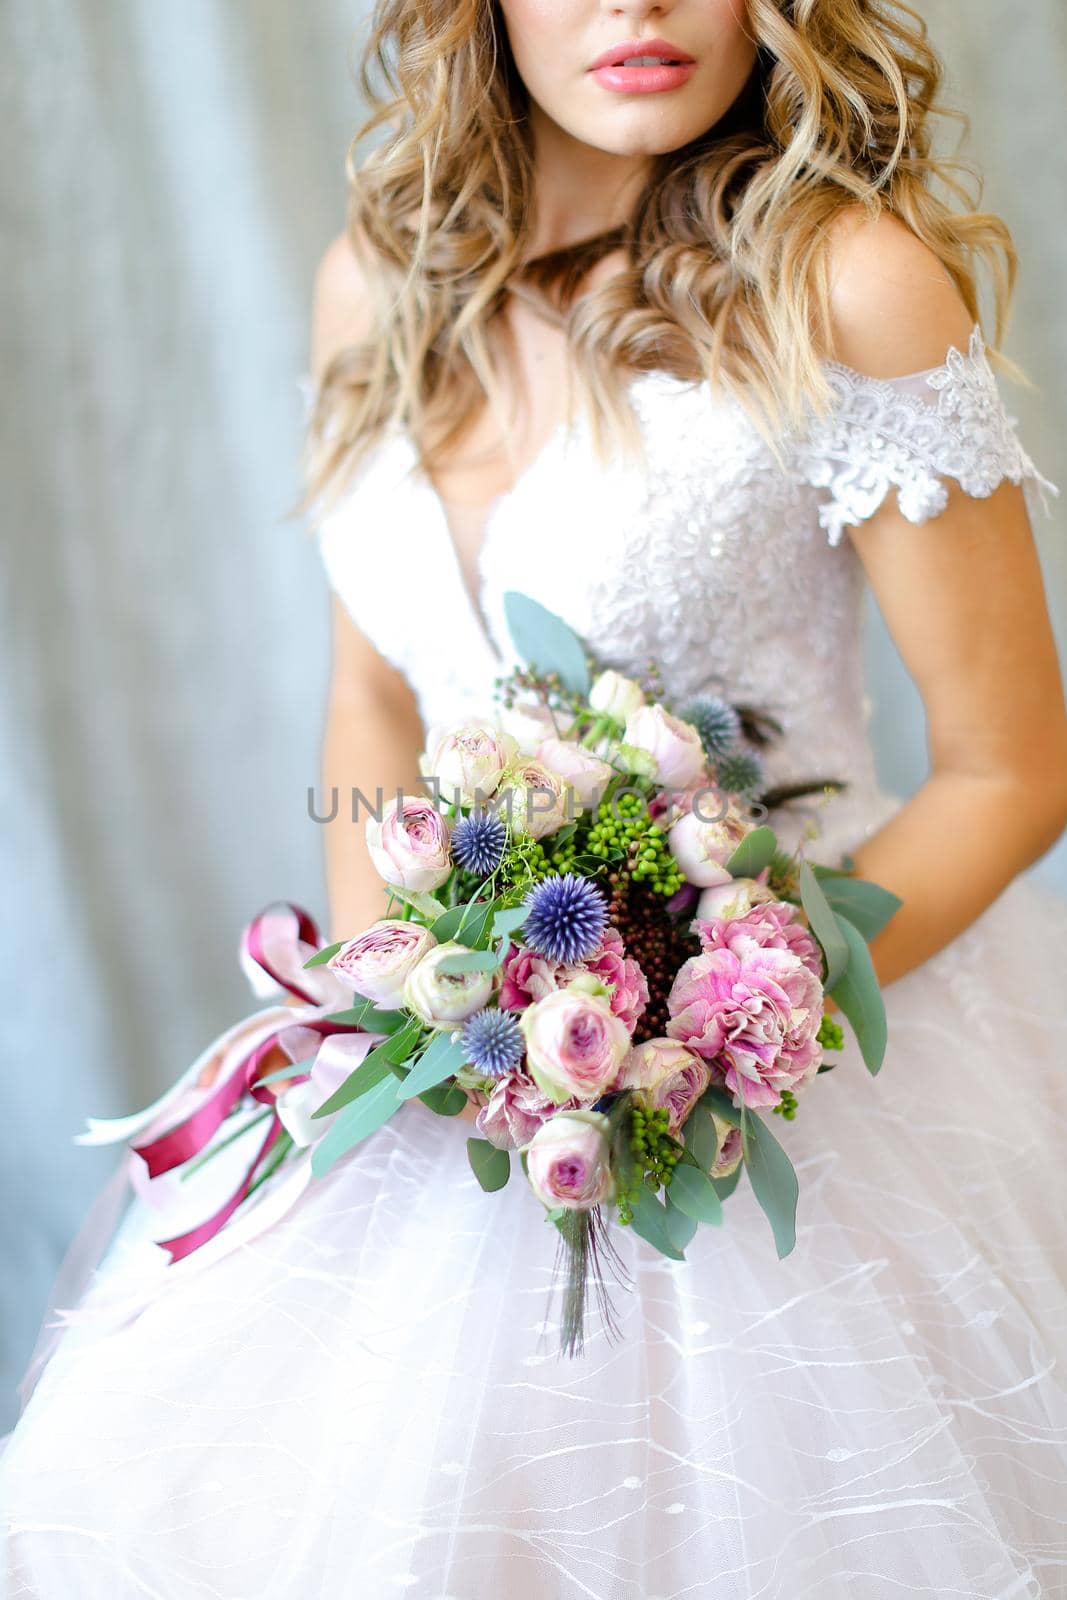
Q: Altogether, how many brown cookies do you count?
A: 0